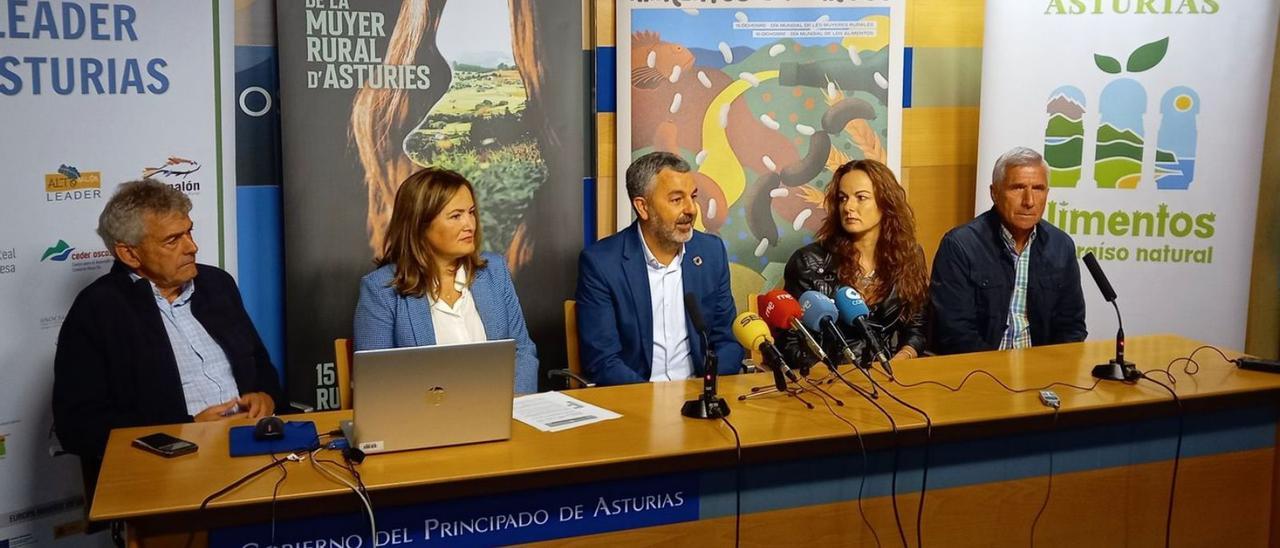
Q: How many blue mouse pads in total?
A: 1